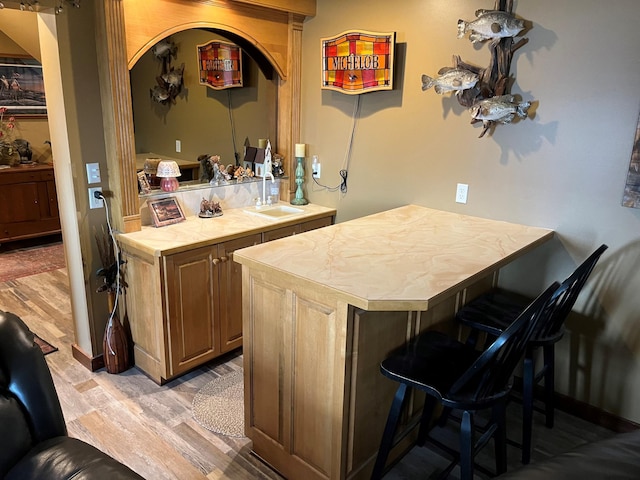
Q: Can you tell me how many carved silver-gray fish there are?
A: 3